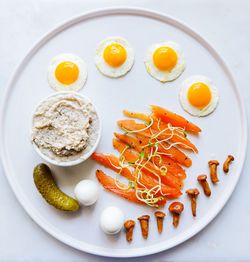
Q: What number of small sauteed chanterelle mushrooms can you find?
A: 8